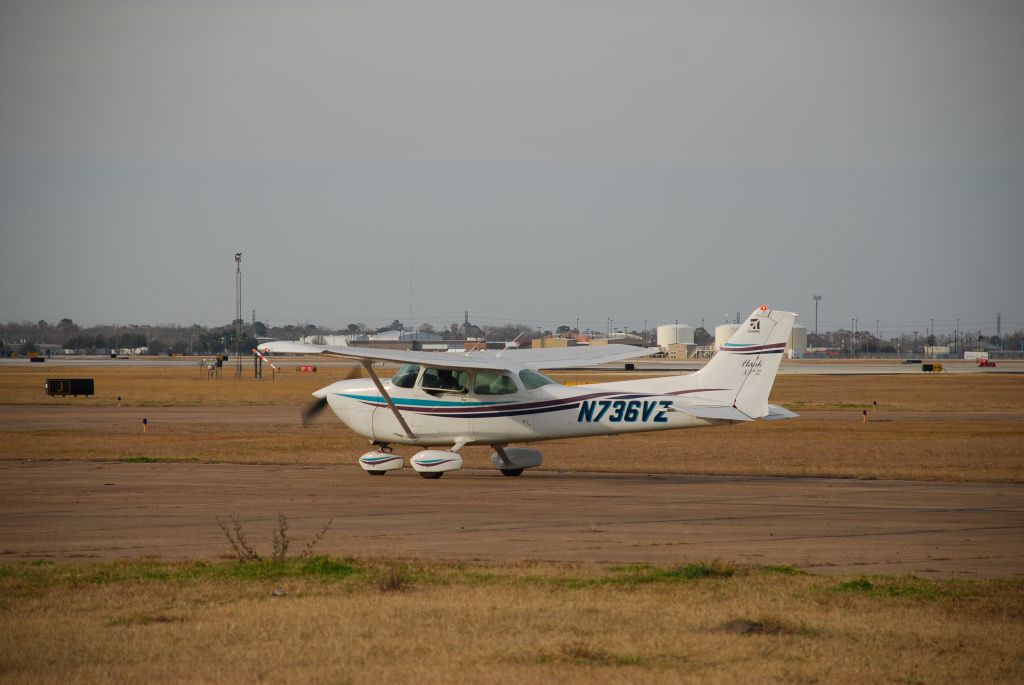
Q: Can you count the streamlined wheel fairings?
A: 3